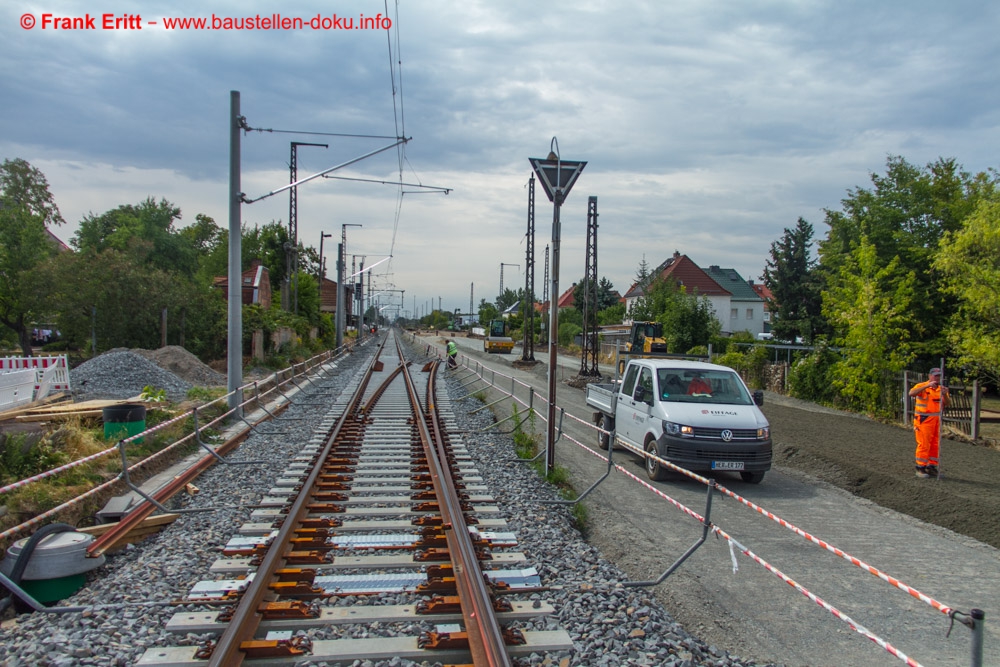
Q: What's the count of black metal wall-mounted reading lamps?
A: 0